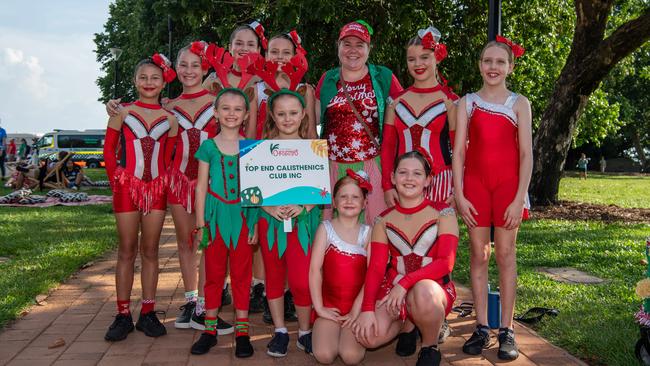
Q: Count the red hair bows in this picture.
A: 8